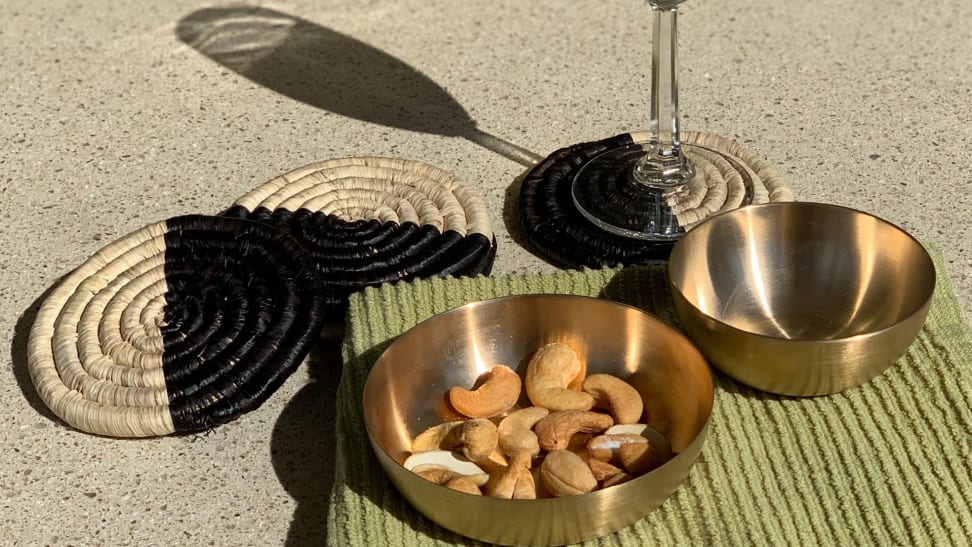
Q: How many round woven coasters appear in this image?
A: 3